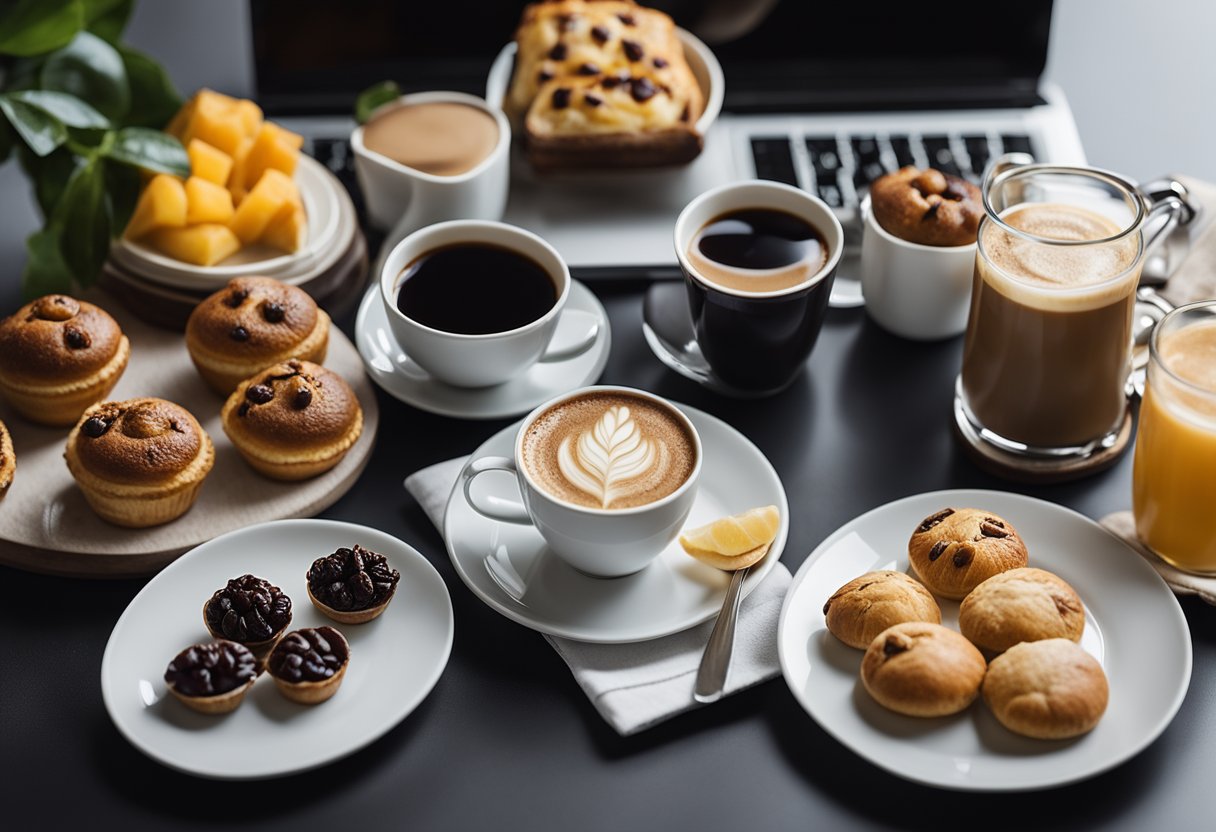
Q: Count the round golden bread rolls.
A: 5